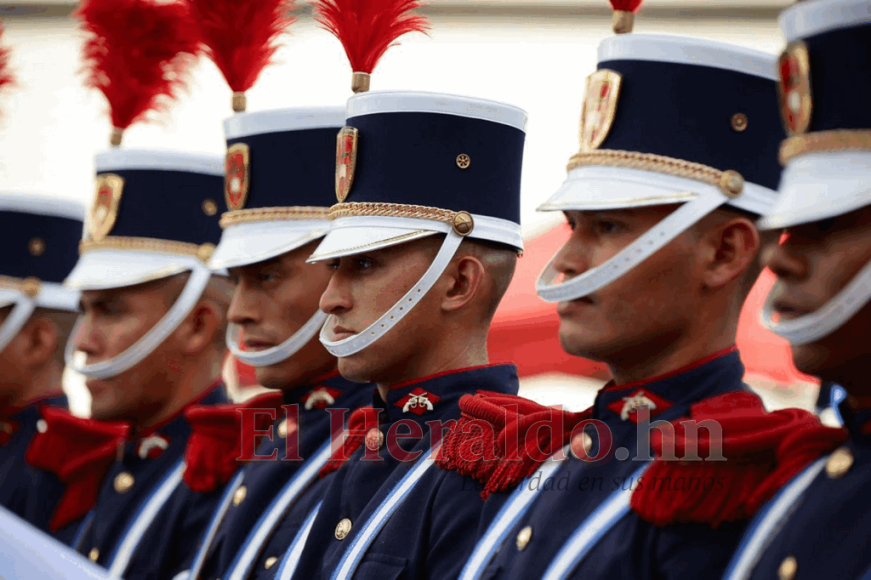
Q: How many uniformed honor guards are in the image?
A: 6